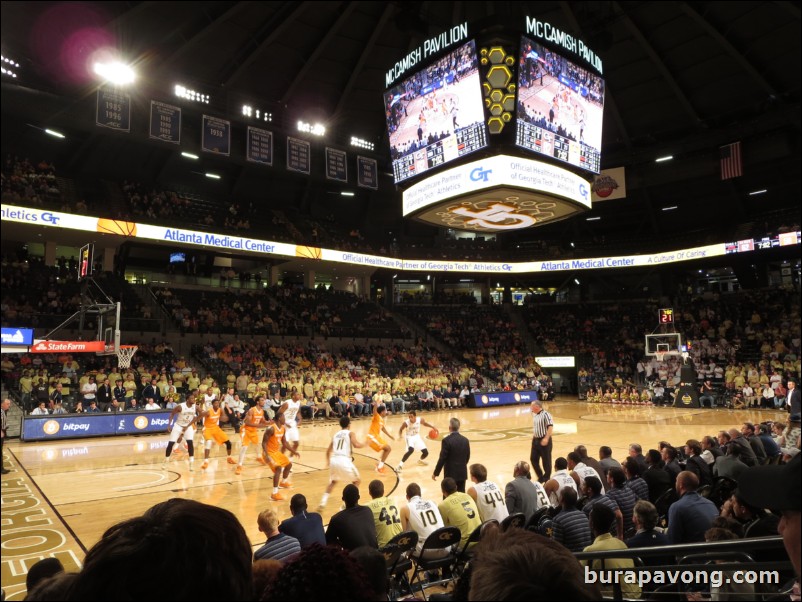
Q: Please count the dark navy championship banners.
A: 7